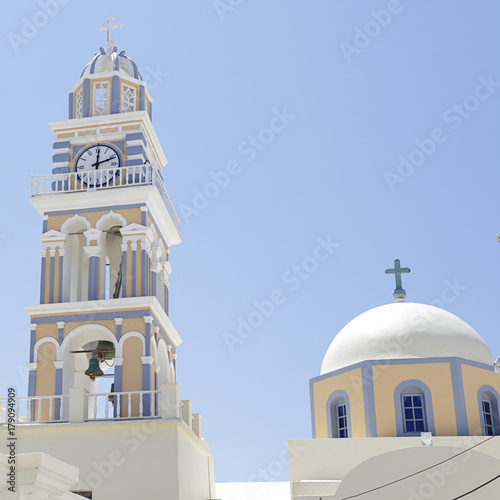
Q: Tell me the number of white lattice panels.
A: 3